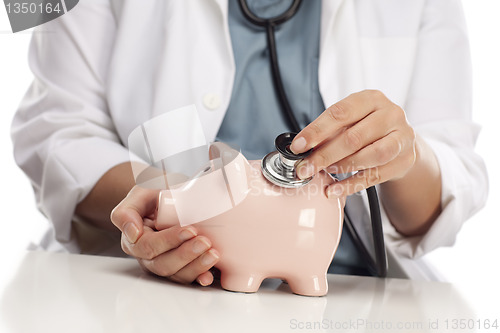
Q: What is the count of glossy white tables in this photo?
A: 1